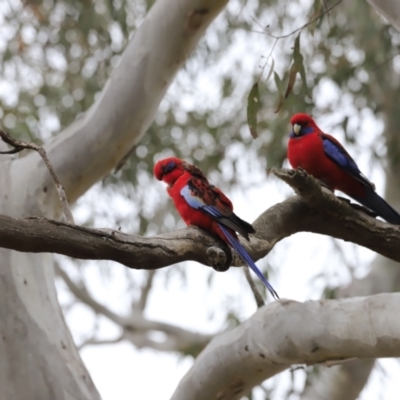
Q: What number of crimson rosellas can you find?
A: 2